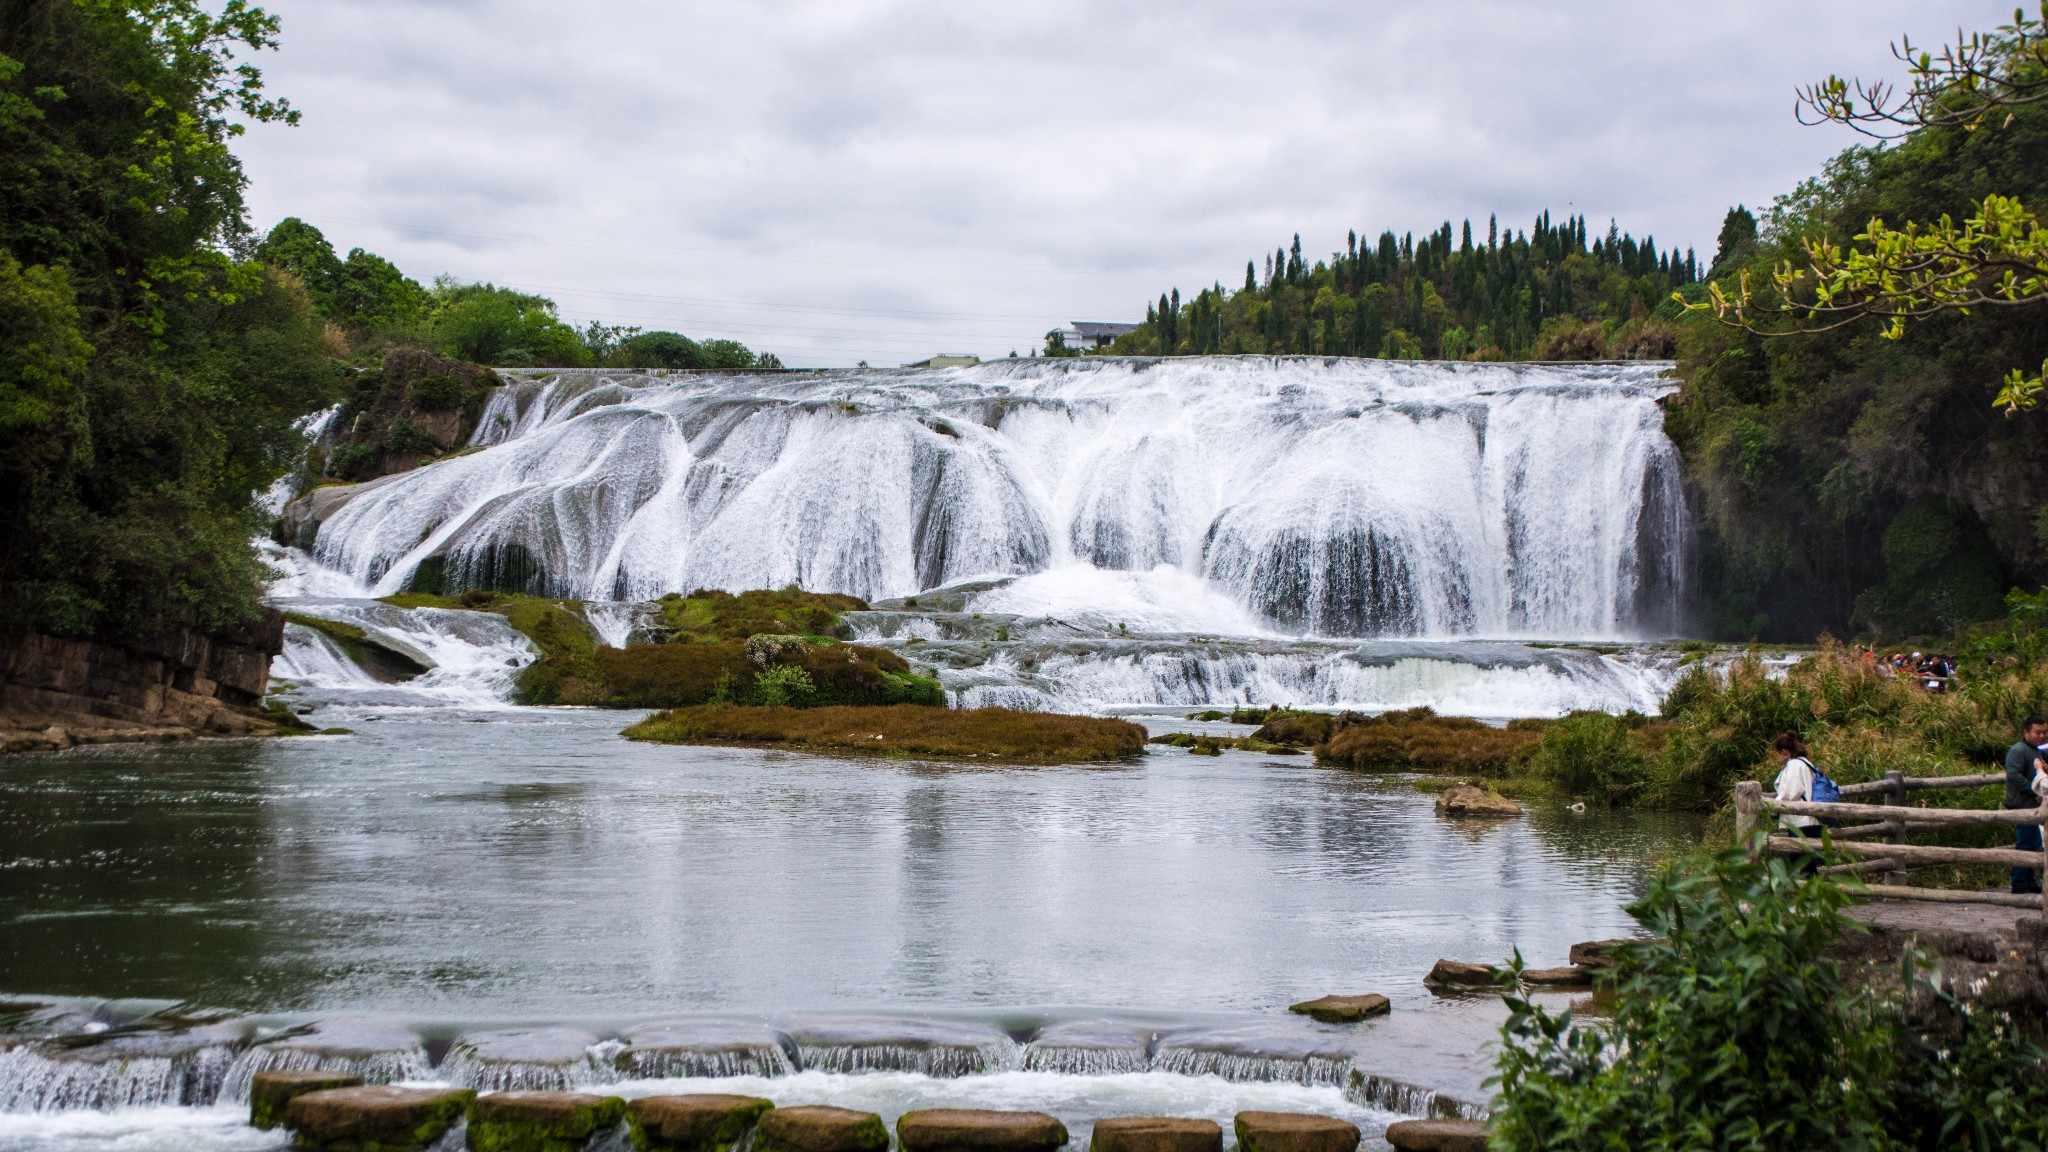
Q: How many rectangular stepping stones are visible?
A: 9